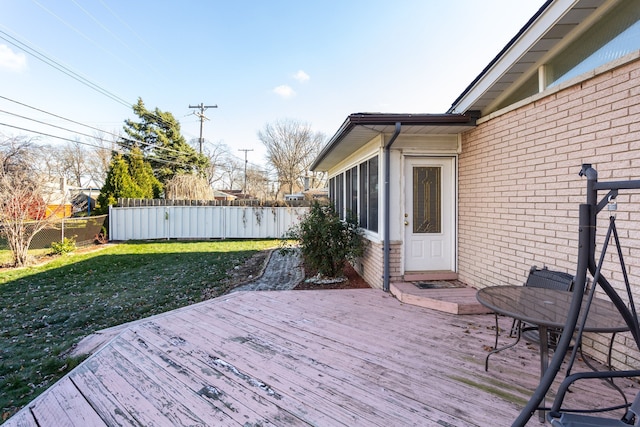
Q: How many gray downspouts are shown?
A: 1